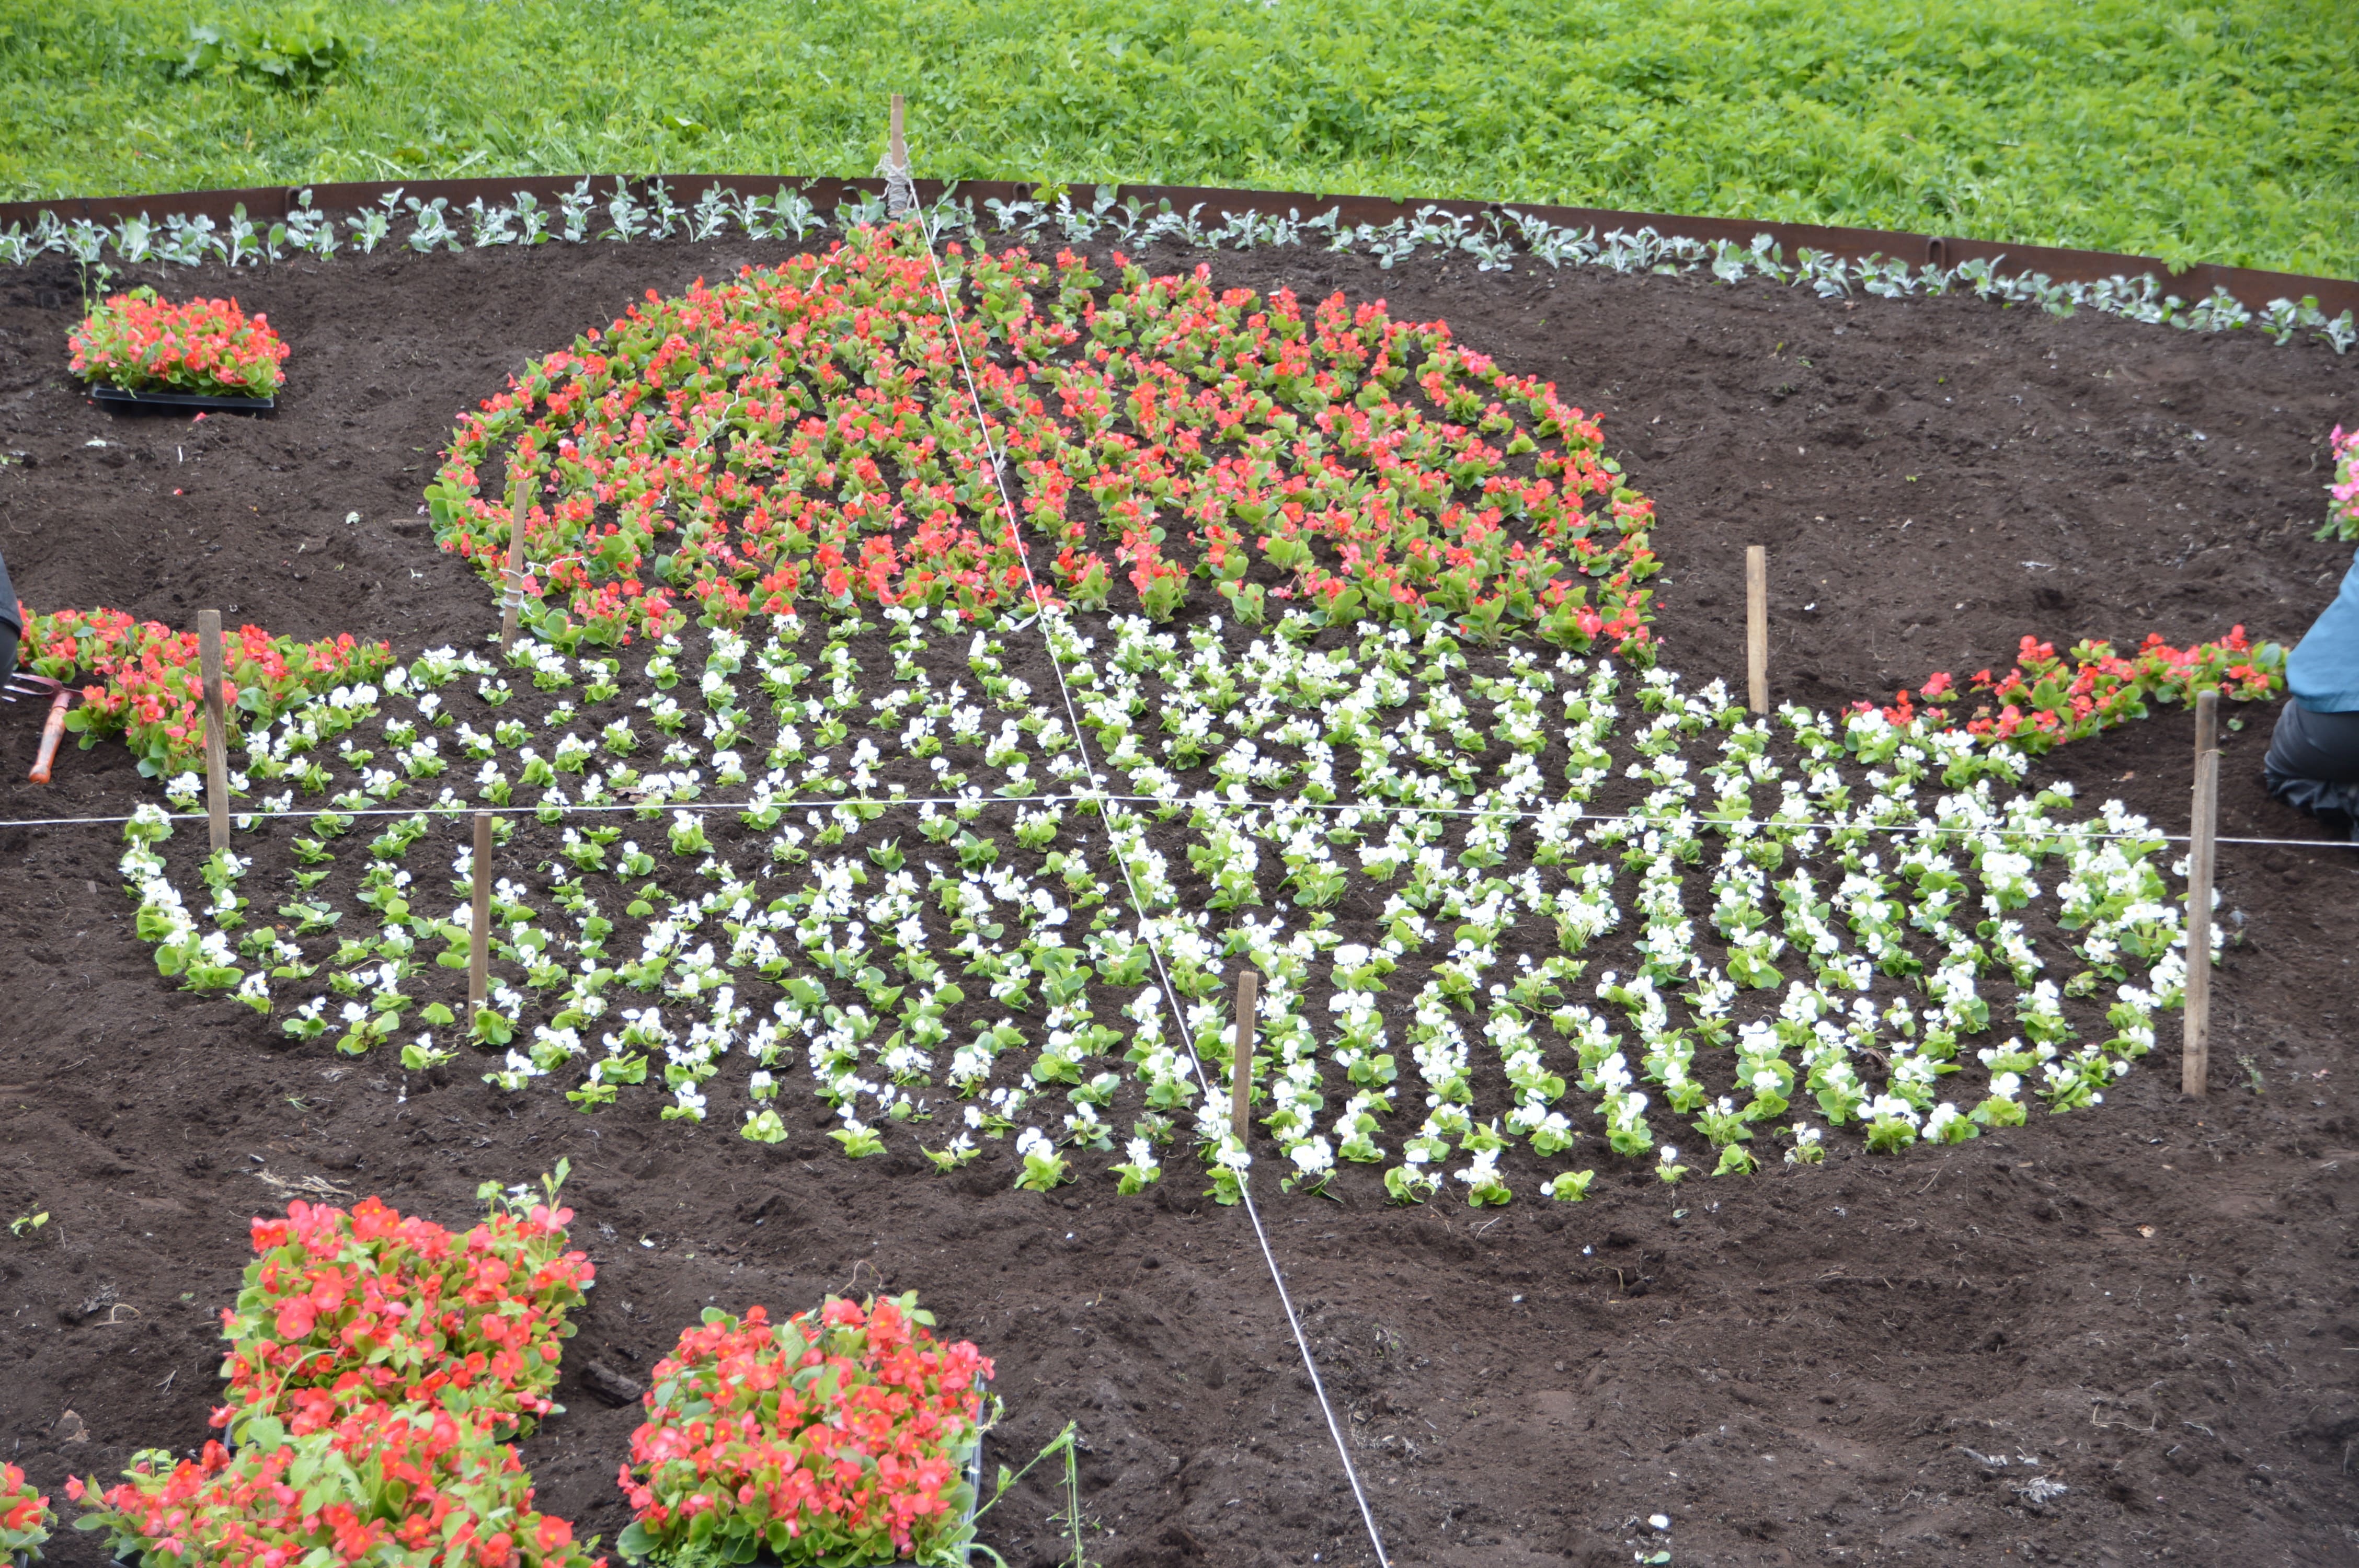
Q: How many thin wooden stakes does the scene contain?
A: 7